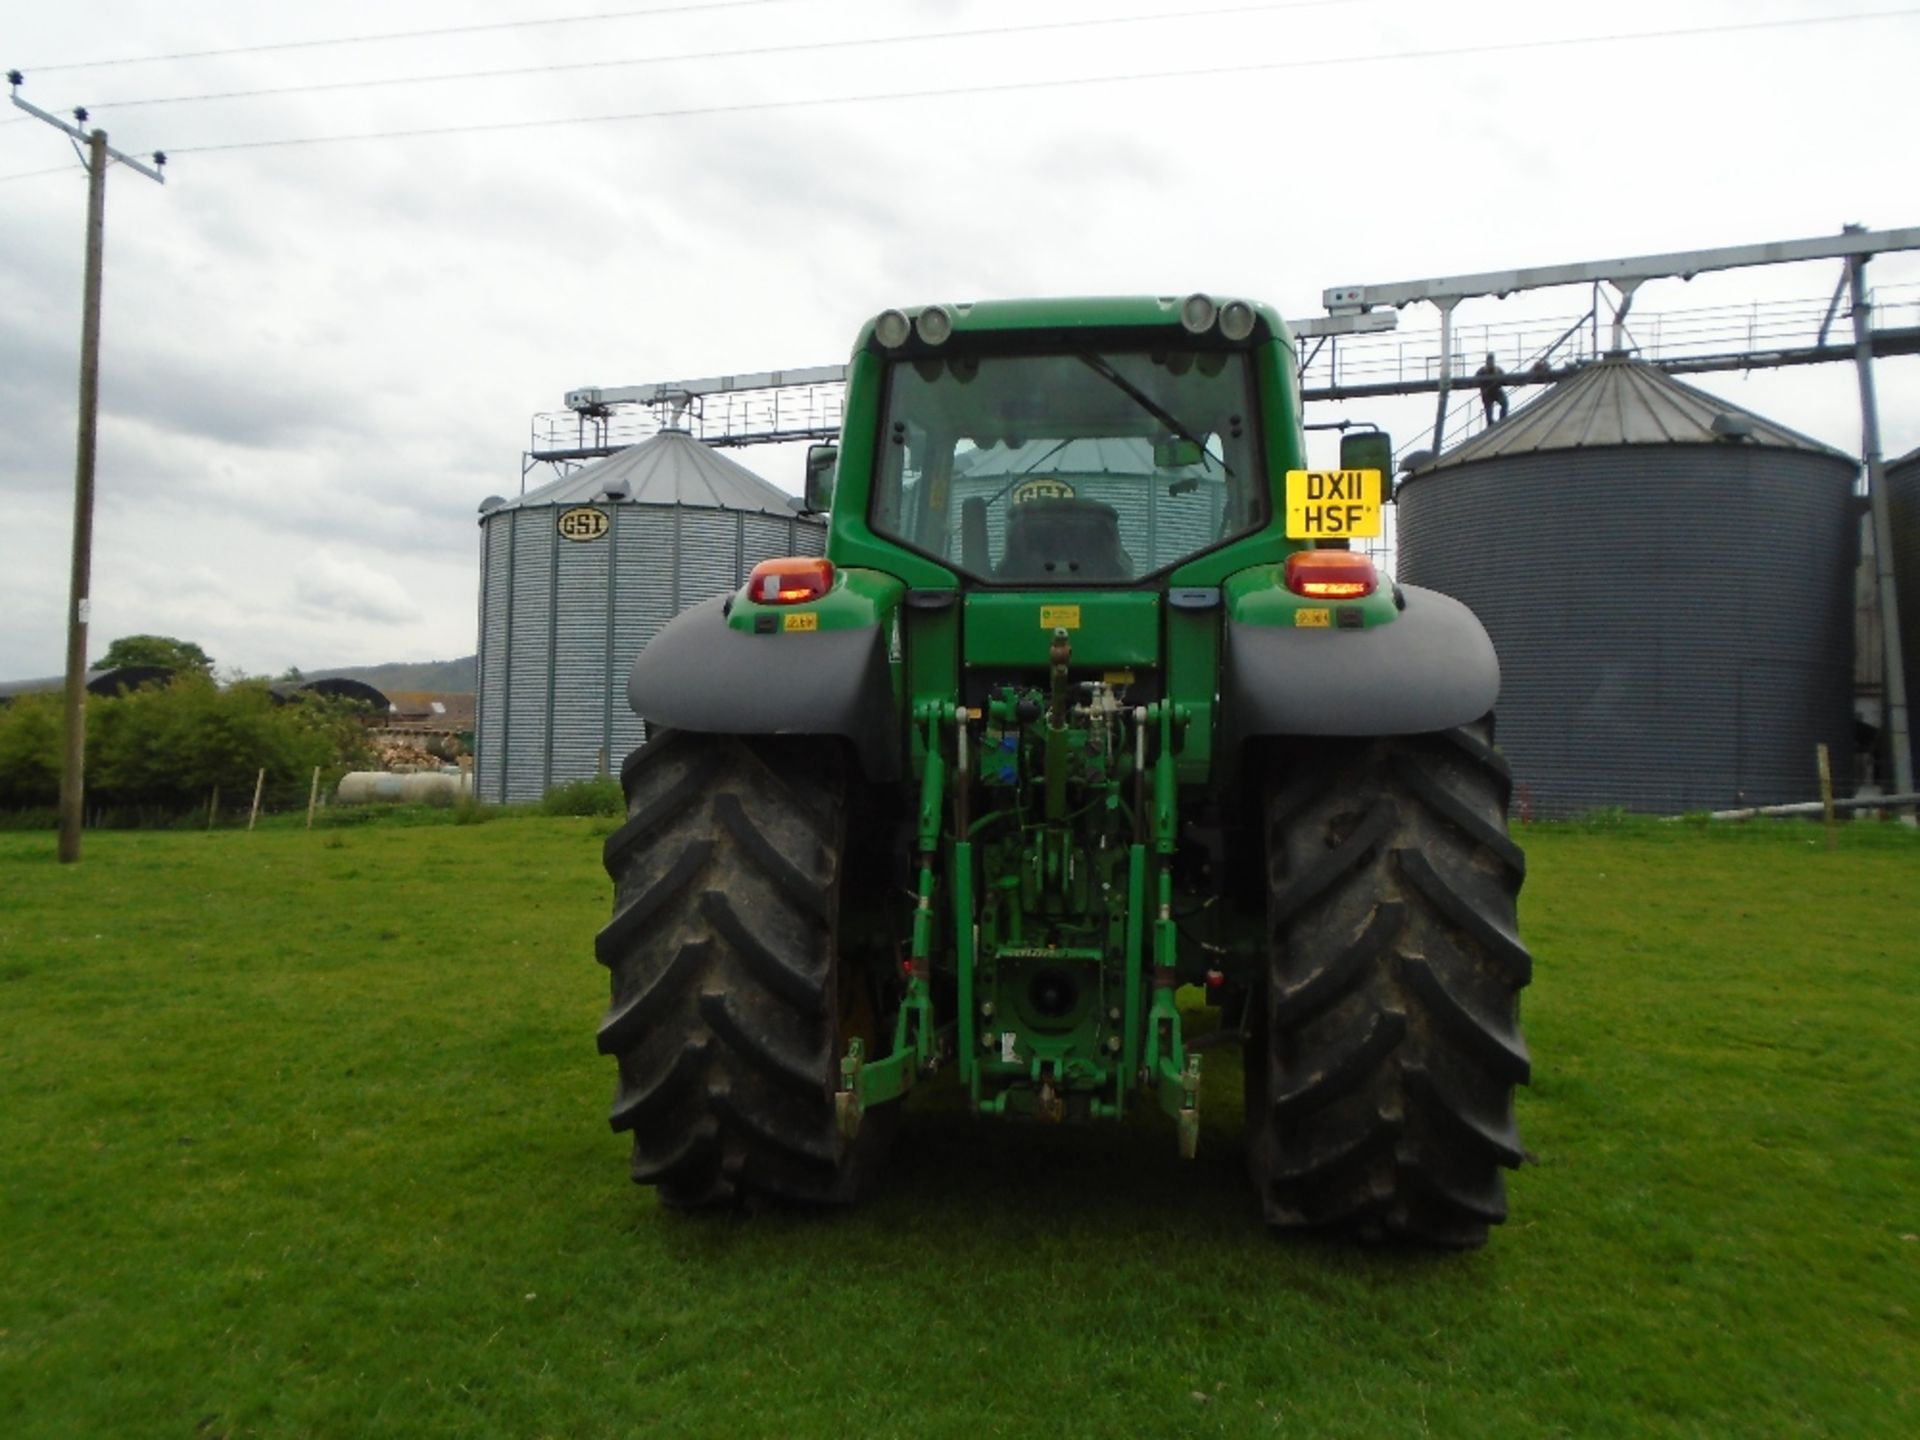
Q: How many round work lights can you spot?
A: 4